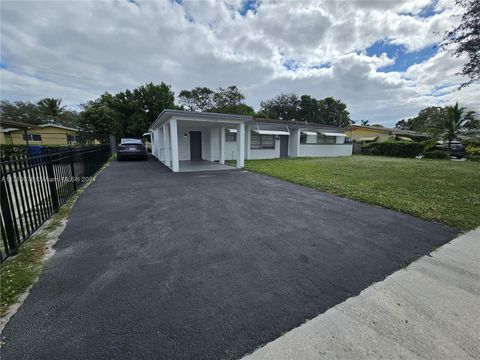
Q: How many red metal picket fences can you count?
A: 0